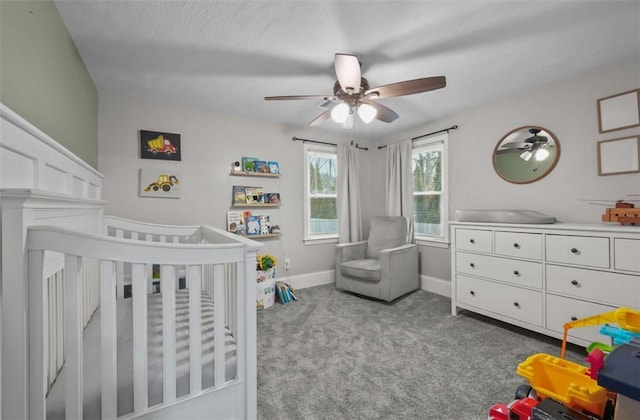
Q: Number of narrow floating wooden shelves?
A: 3